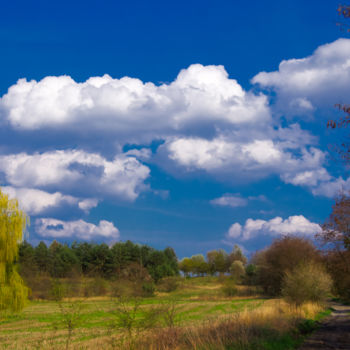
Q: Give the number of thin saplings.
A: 3